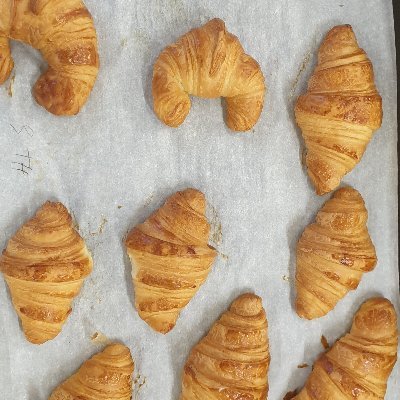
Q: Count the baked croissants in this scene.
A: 9